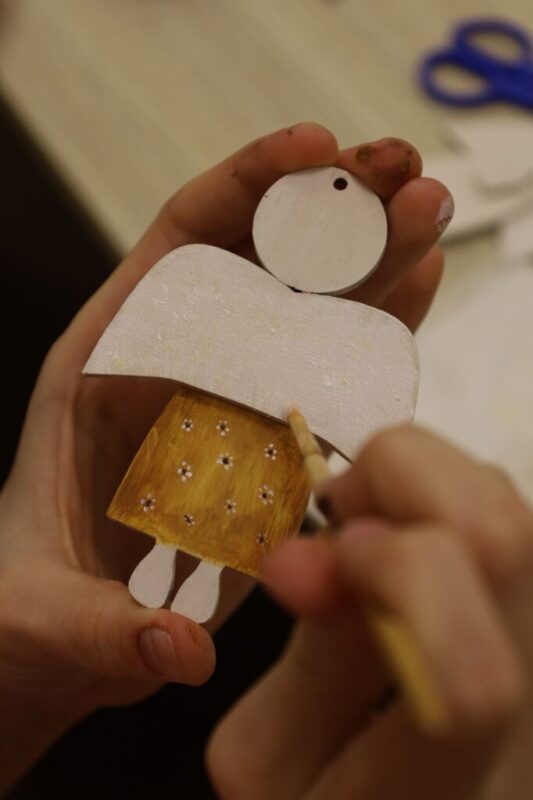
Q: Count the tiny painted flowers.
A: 10